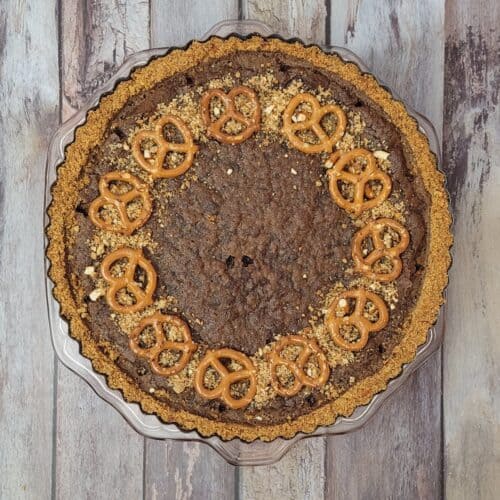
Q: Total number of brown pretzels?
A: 11